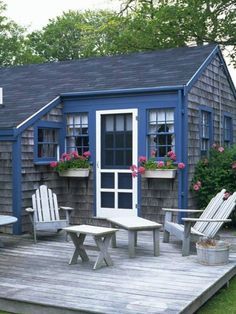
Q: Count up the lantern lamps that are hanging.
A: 0